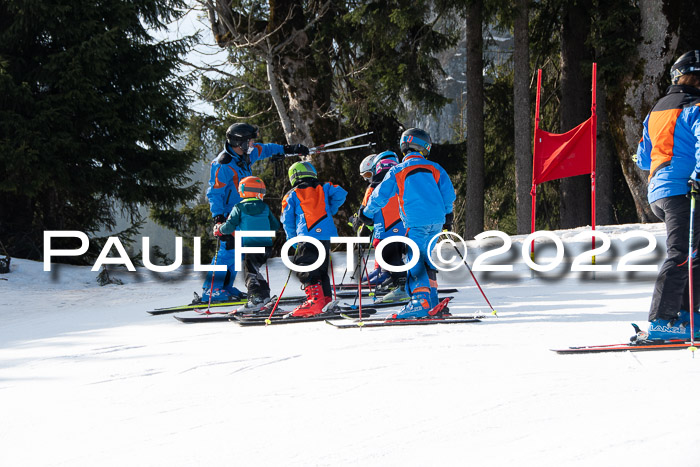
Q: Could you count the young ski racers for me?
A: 5